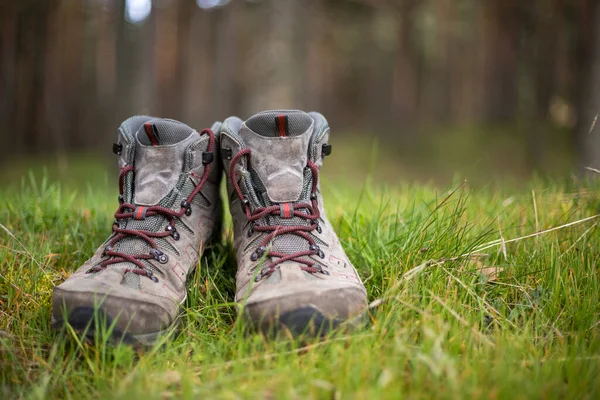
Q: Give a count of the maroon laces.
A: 2